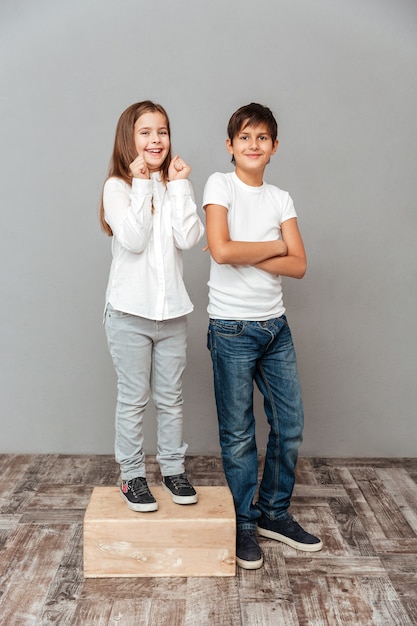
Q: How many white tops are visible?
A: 2